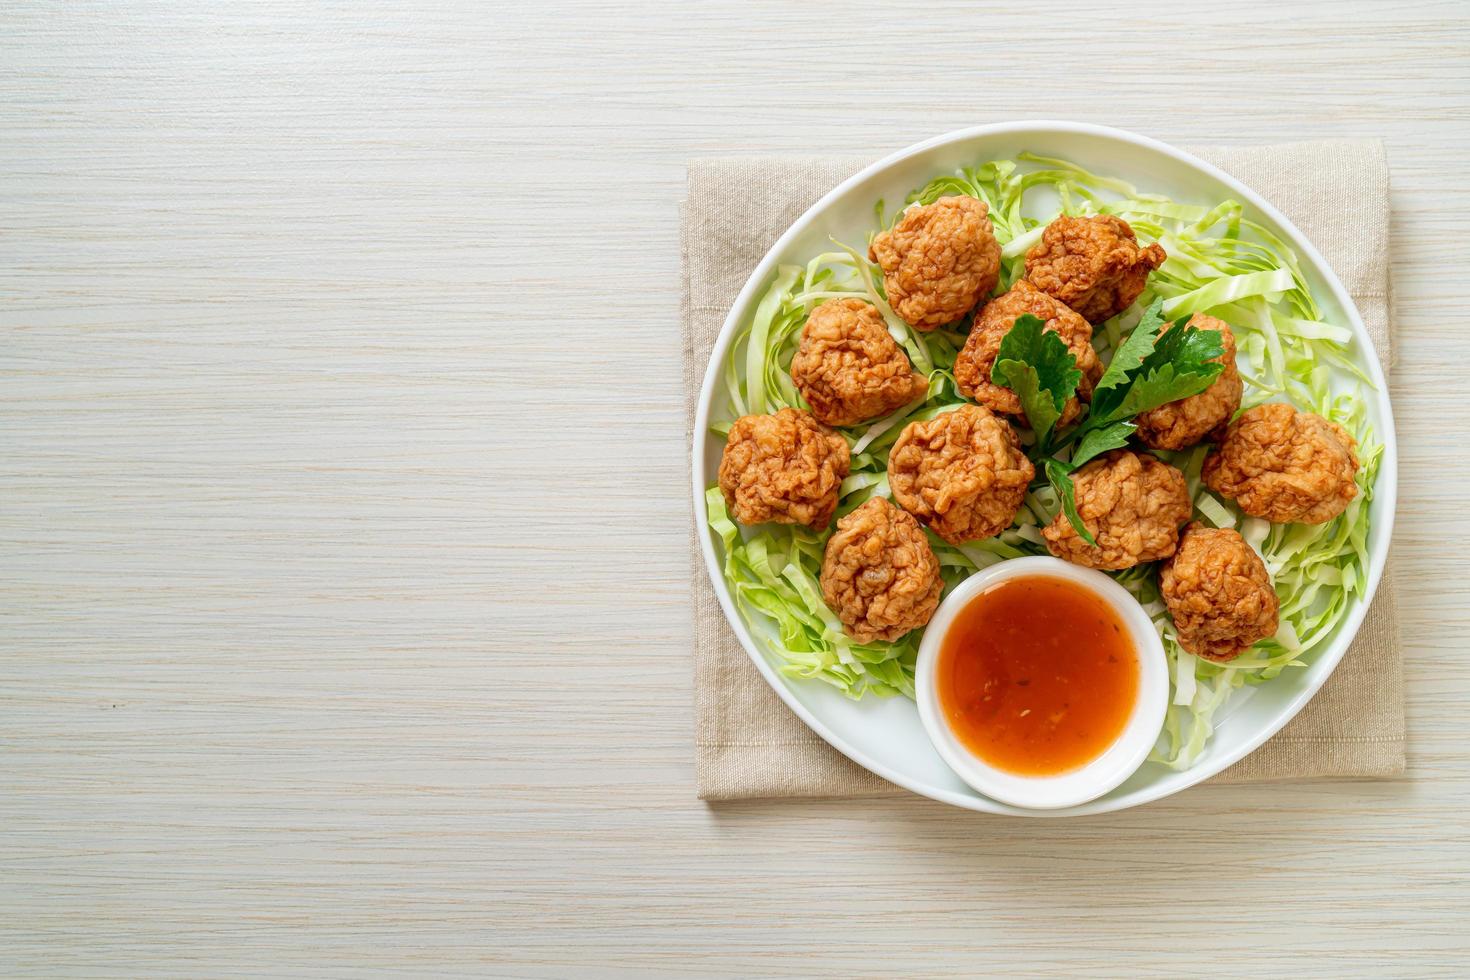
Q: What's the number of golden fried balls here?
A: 11